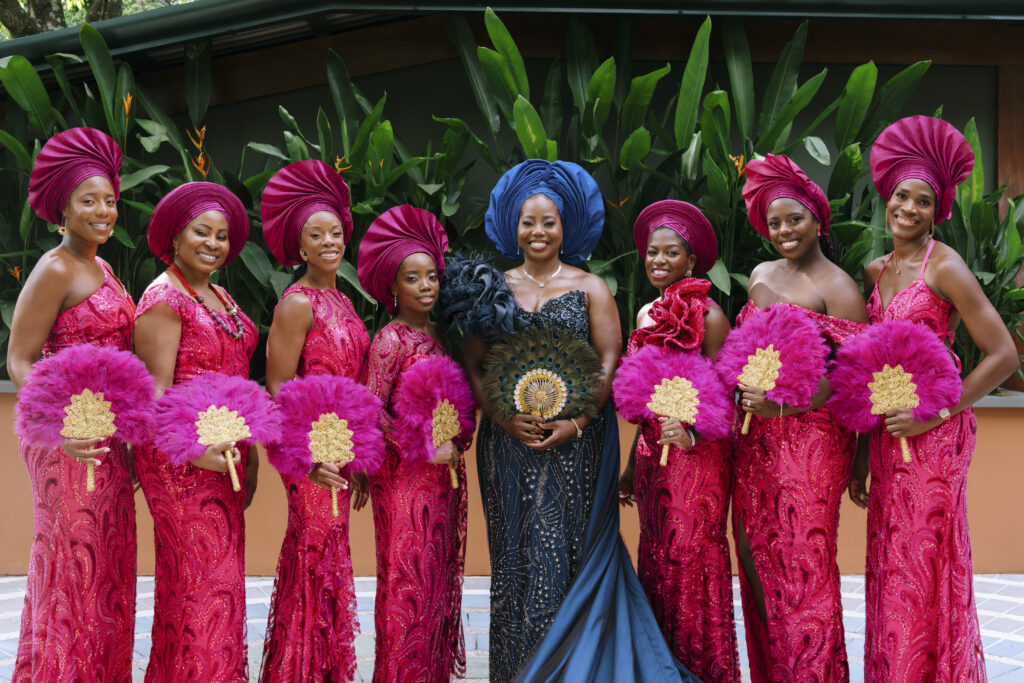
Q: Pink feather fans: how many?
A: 7